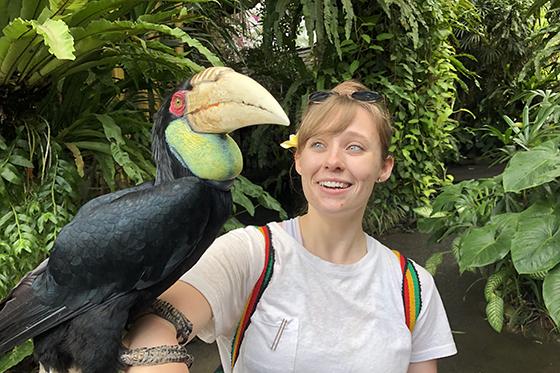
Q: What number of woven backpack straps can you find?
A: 2